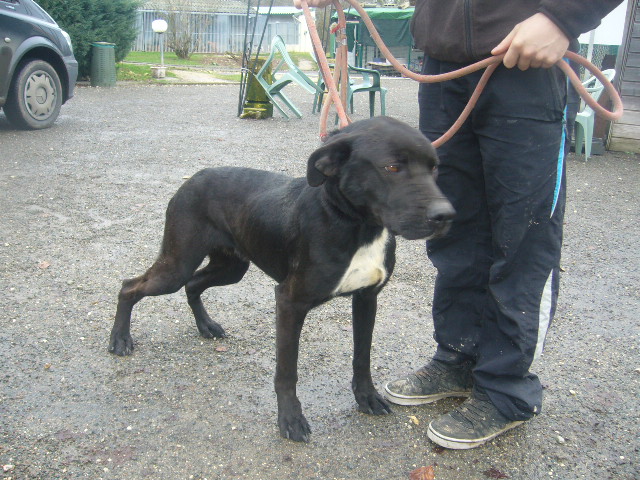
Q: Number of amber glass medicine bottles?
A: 0